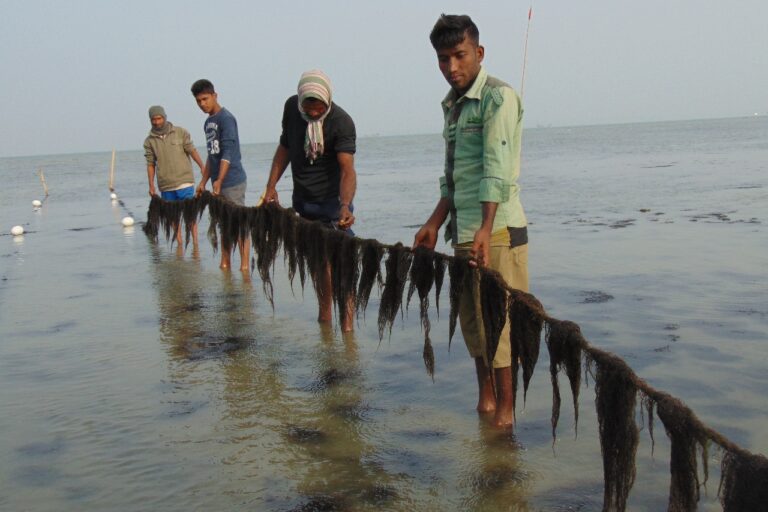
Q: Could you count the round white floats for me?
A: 4